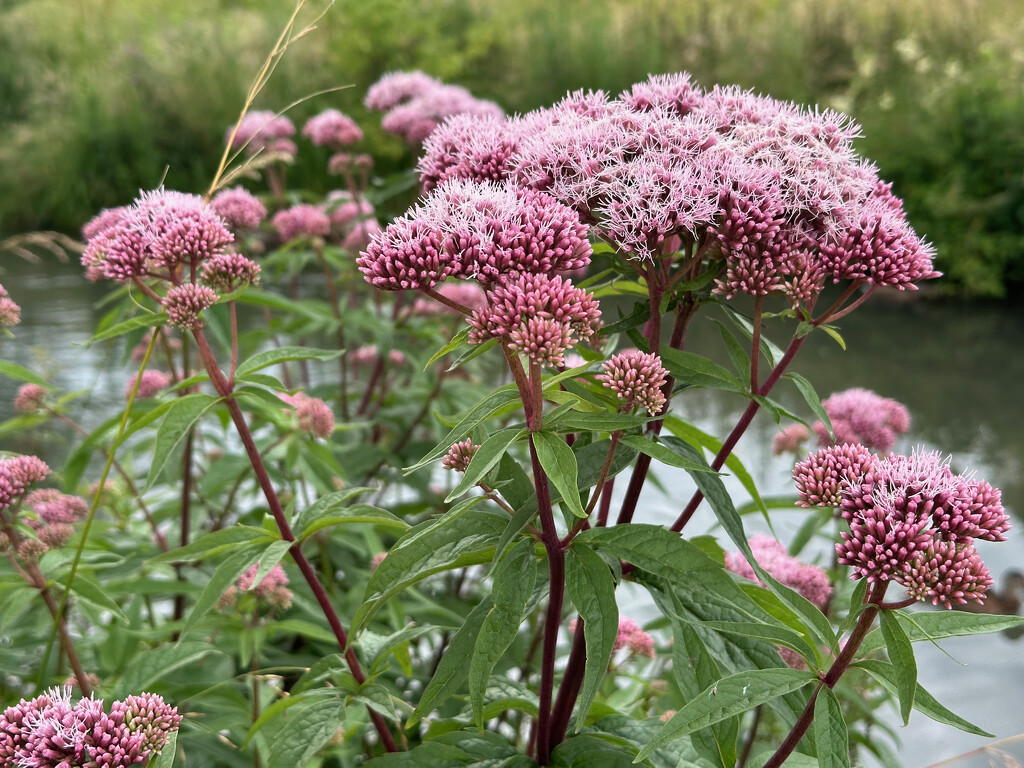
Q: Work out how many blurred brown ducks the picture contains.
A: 1